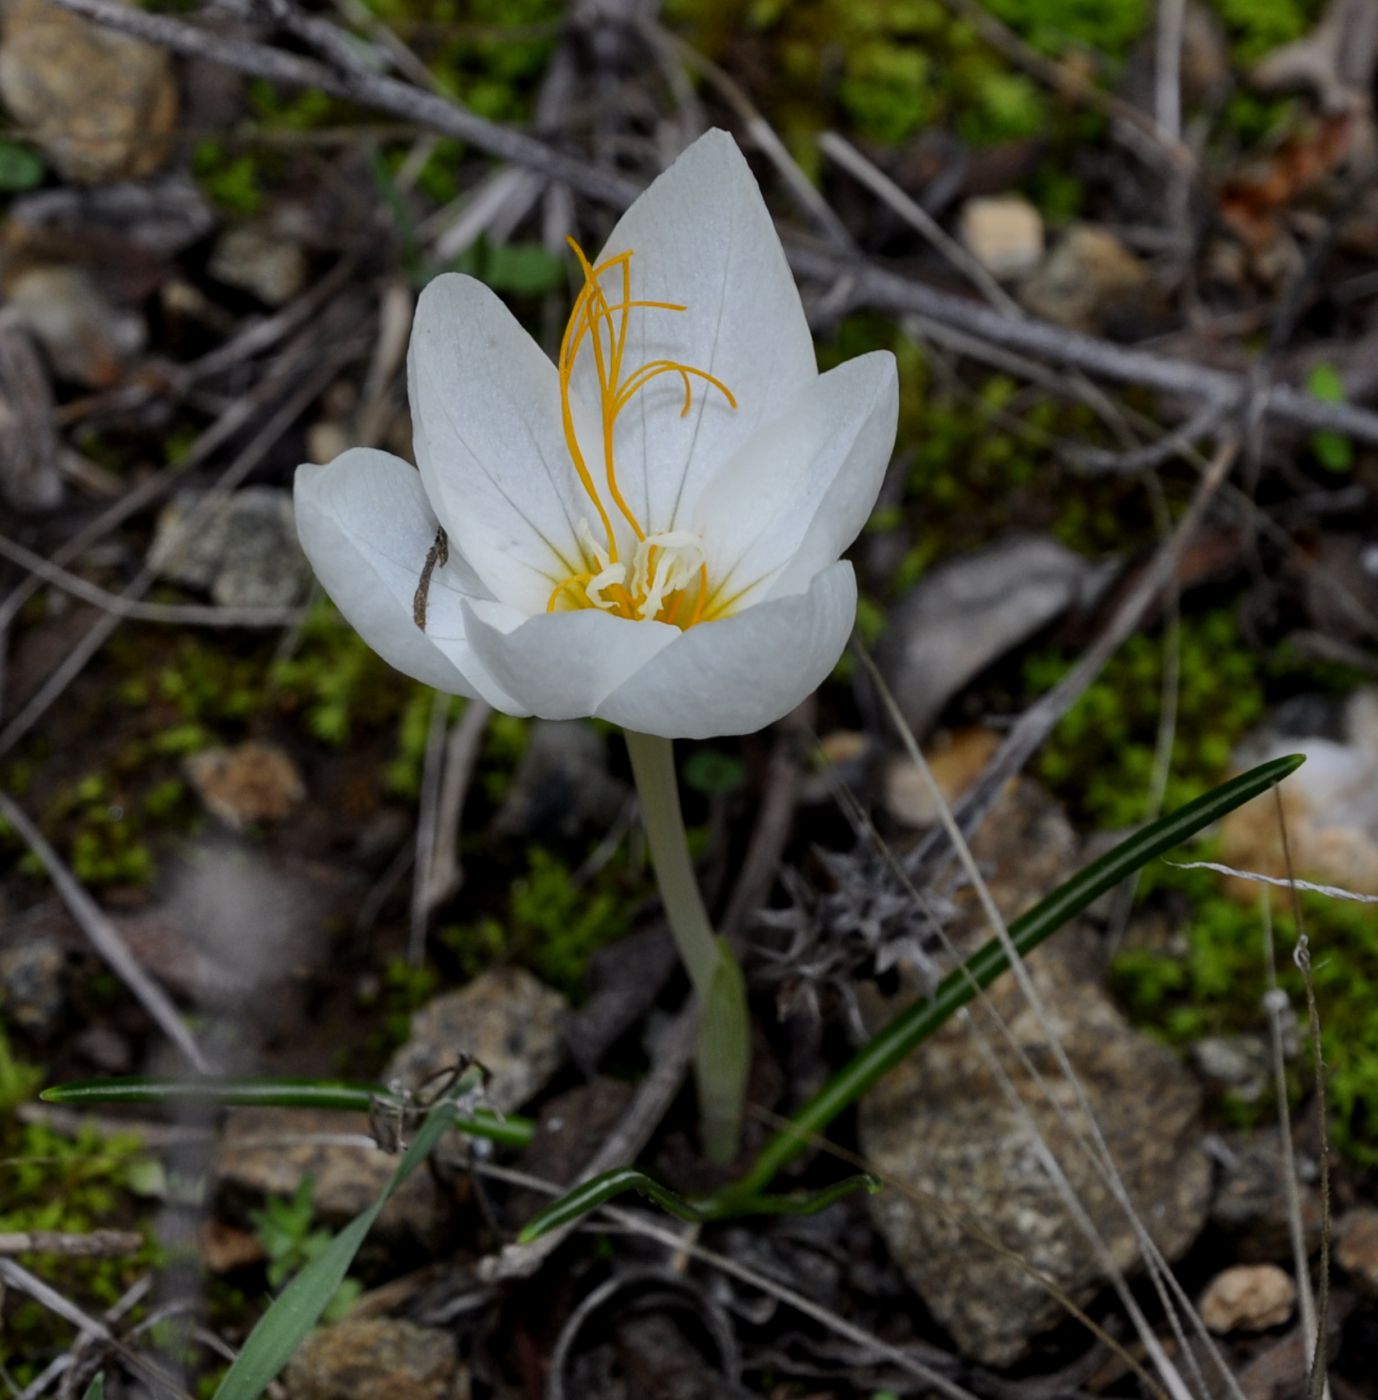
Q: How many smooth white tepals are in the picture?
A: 6